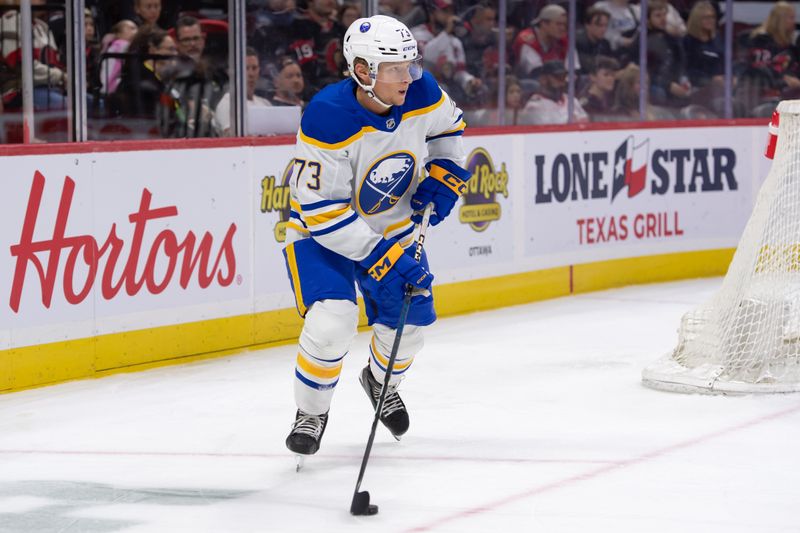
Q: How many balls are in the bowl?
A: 0